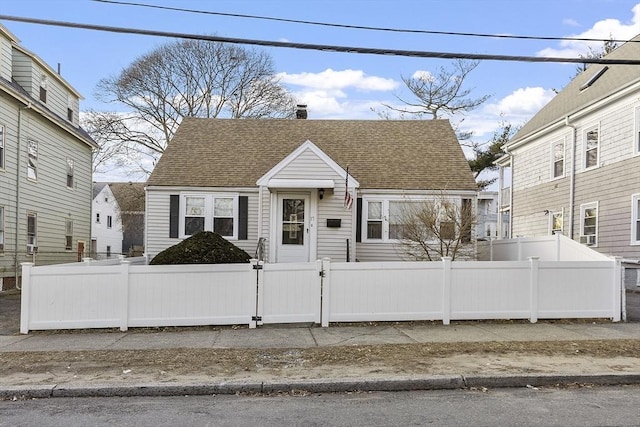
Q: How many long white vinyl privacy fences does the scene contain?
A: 1